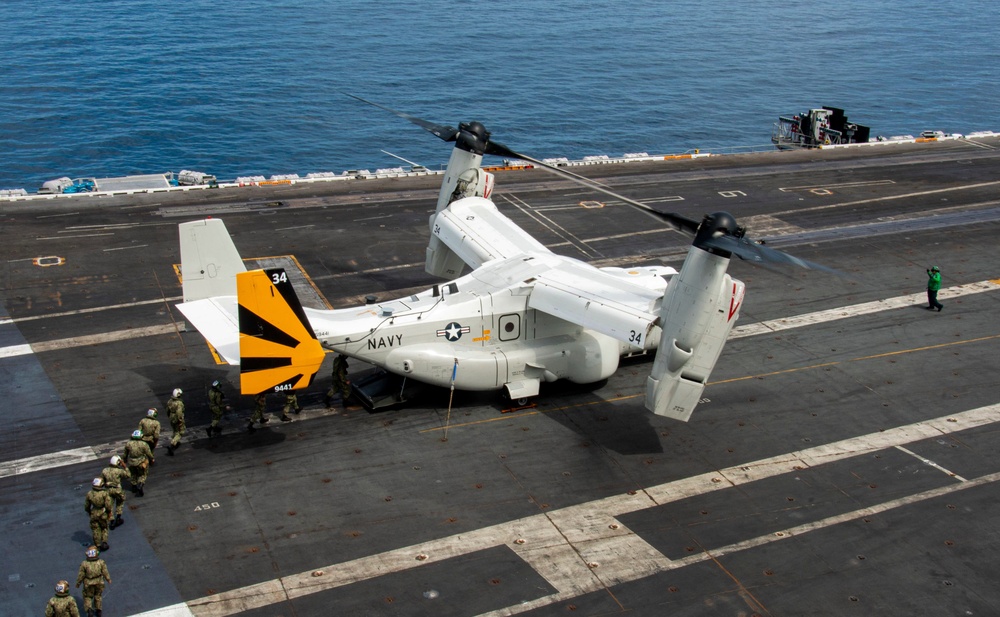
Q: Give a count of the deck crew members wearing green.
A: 1